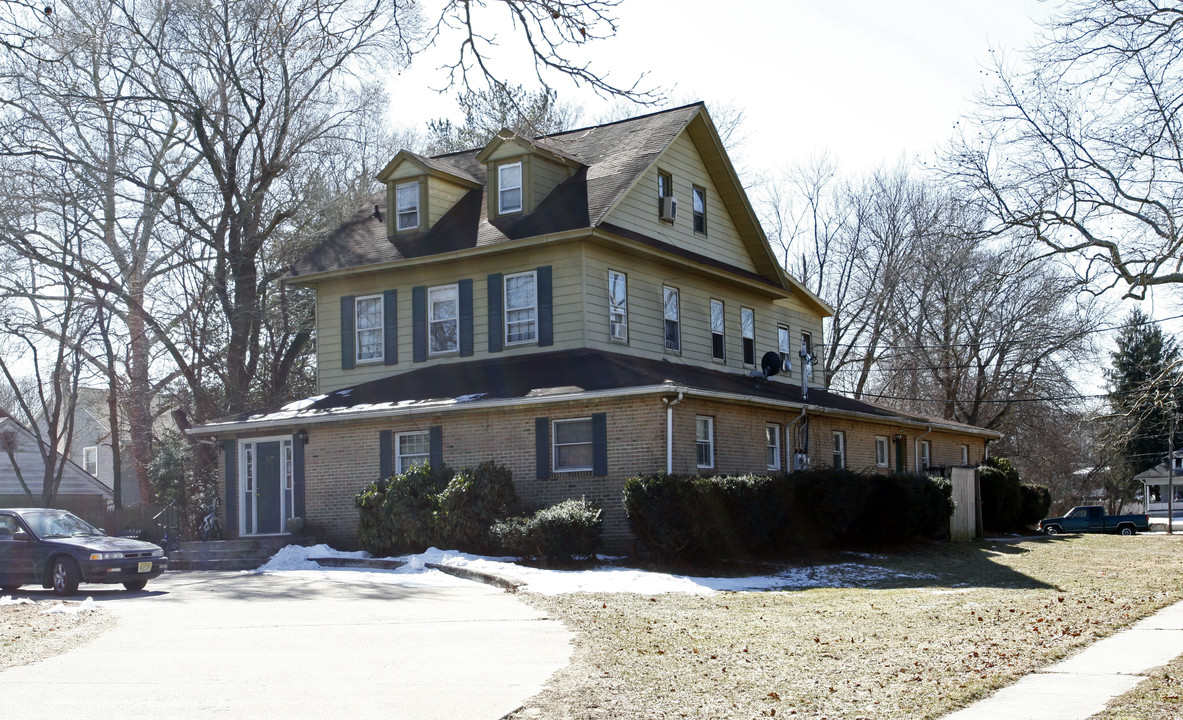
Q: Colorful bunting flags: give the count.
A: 0